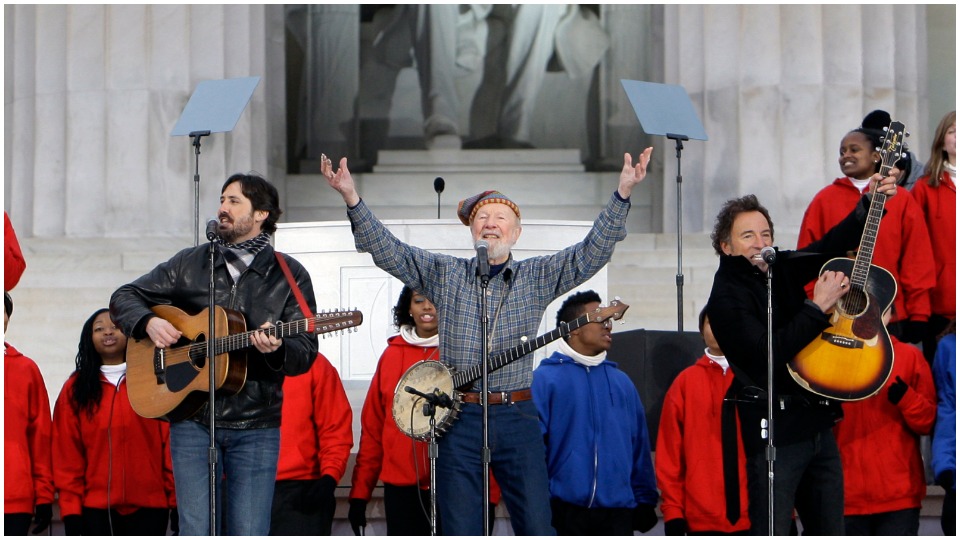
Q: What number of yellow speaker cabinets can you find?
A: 0